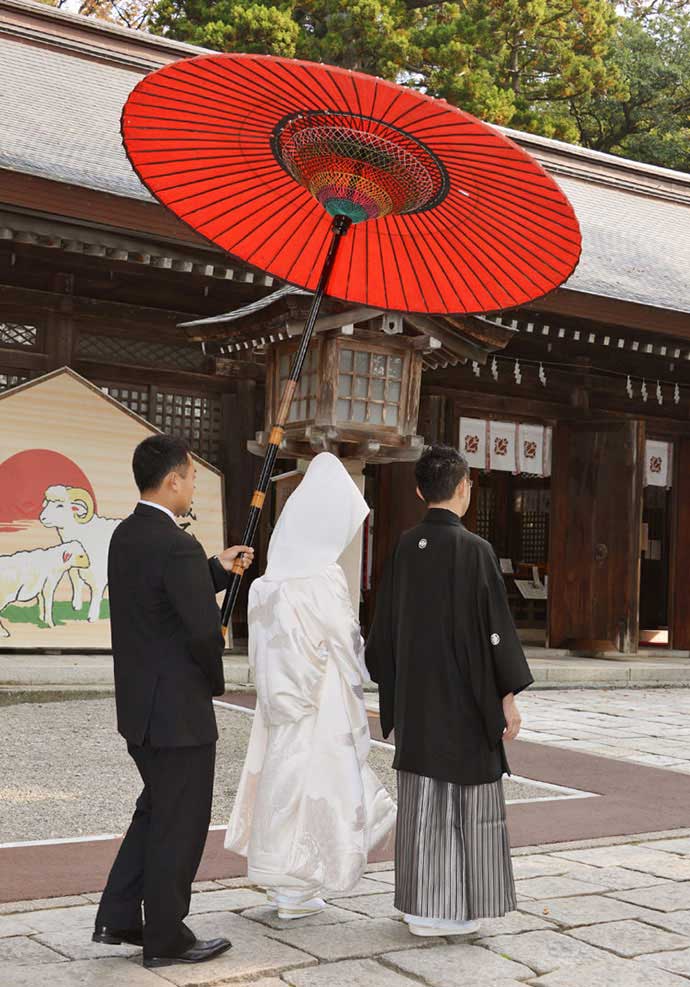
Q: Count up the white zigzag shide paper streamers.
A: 8